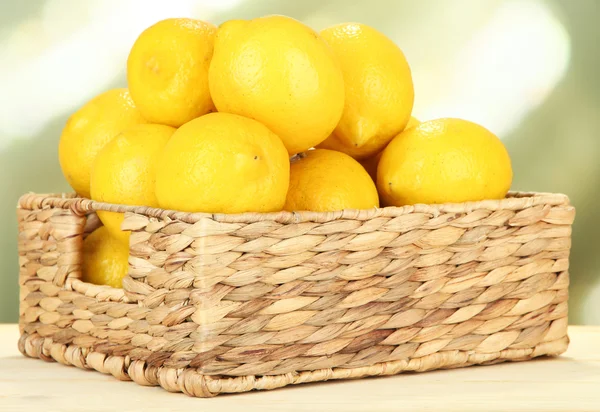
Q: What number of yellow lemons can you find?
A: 10